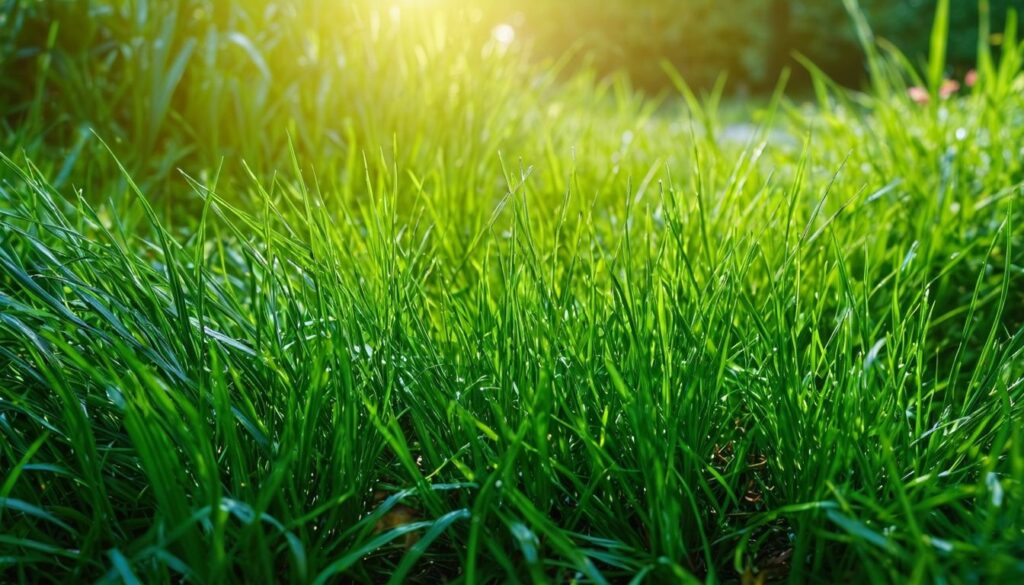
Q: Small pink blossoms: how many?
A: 3